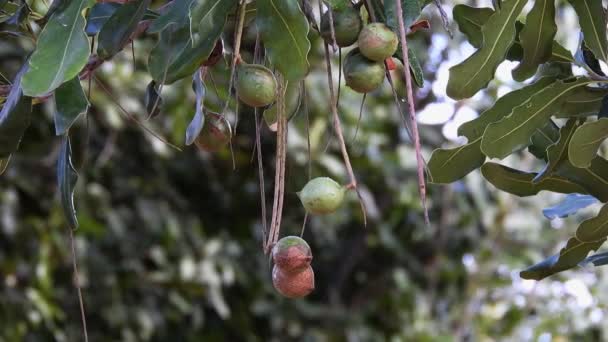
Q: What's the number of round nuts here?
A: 8